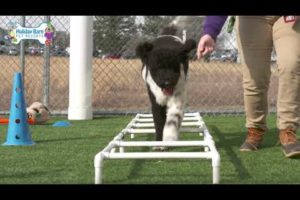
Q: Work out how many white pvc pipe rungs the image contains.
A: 6